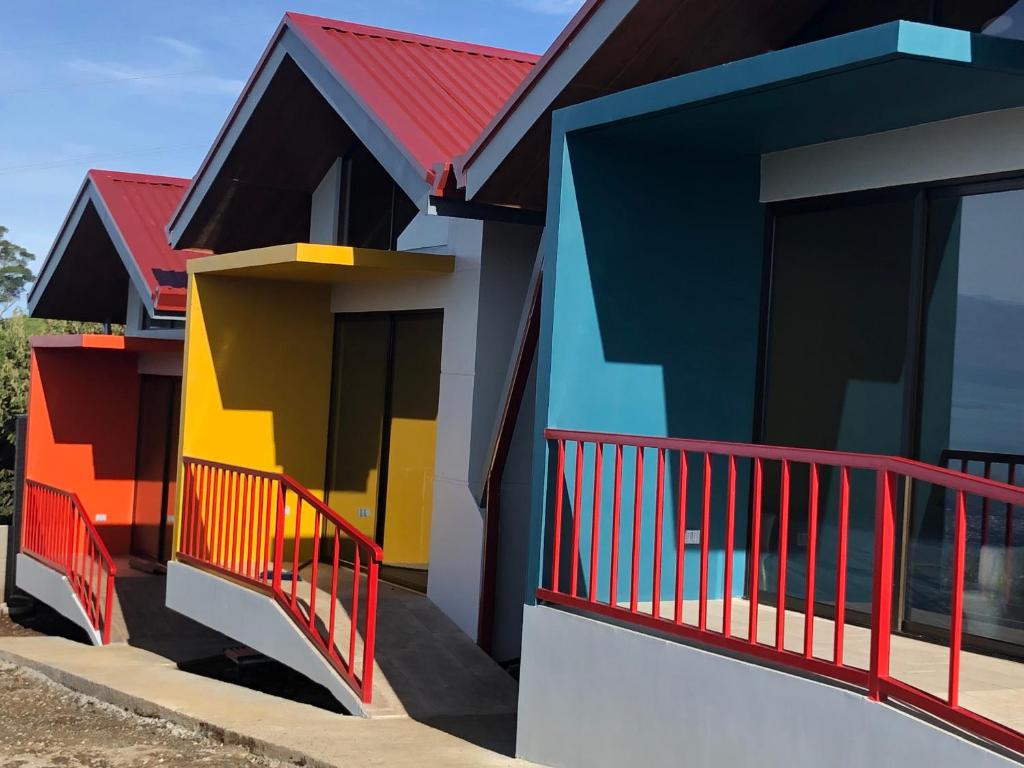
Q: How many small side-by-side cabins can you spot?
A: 3